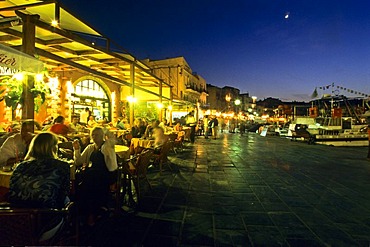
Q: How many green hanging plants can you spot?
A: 2